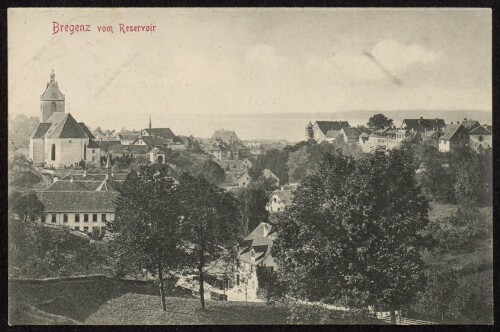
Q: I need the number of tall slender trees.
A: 2